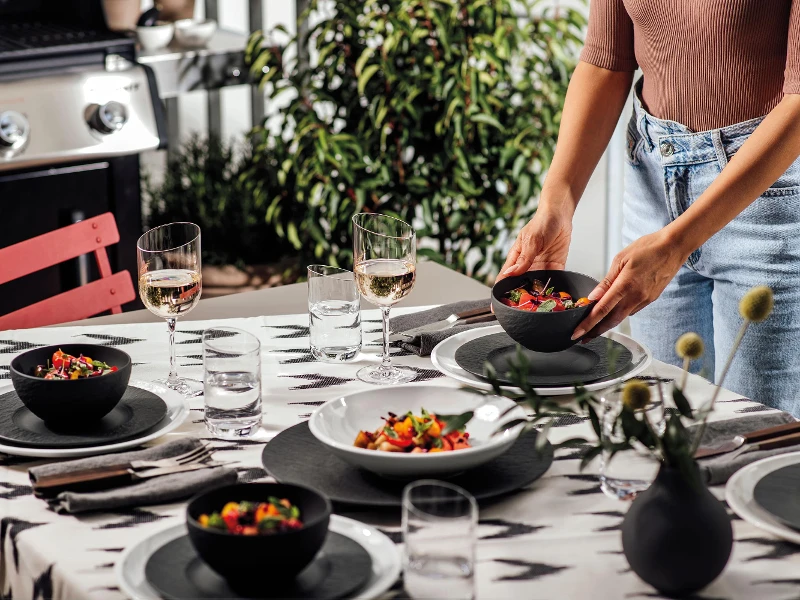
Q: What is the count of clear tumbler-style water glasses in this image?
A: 4